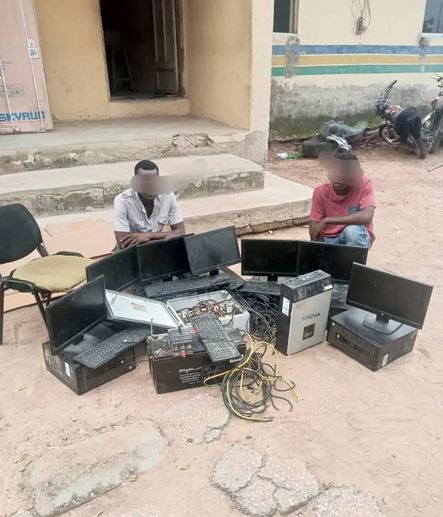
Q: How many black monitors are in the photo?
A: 7